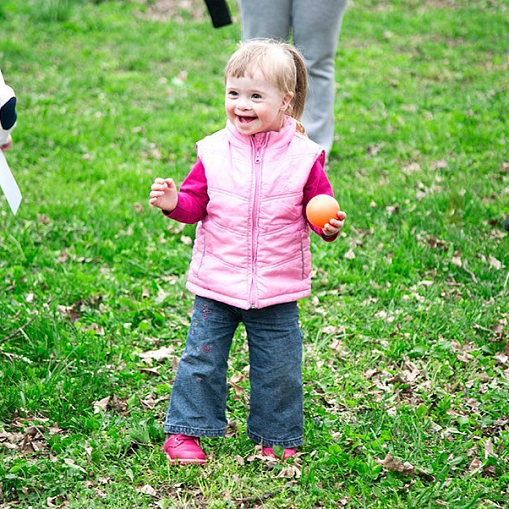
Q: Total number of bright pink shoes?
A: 2